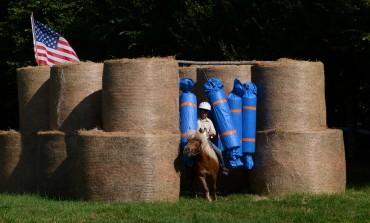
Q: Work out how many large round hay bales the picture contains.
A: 10